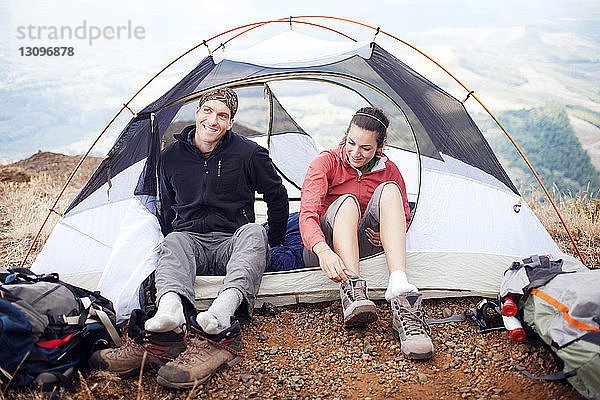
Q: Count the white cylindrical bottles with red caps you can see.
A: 2